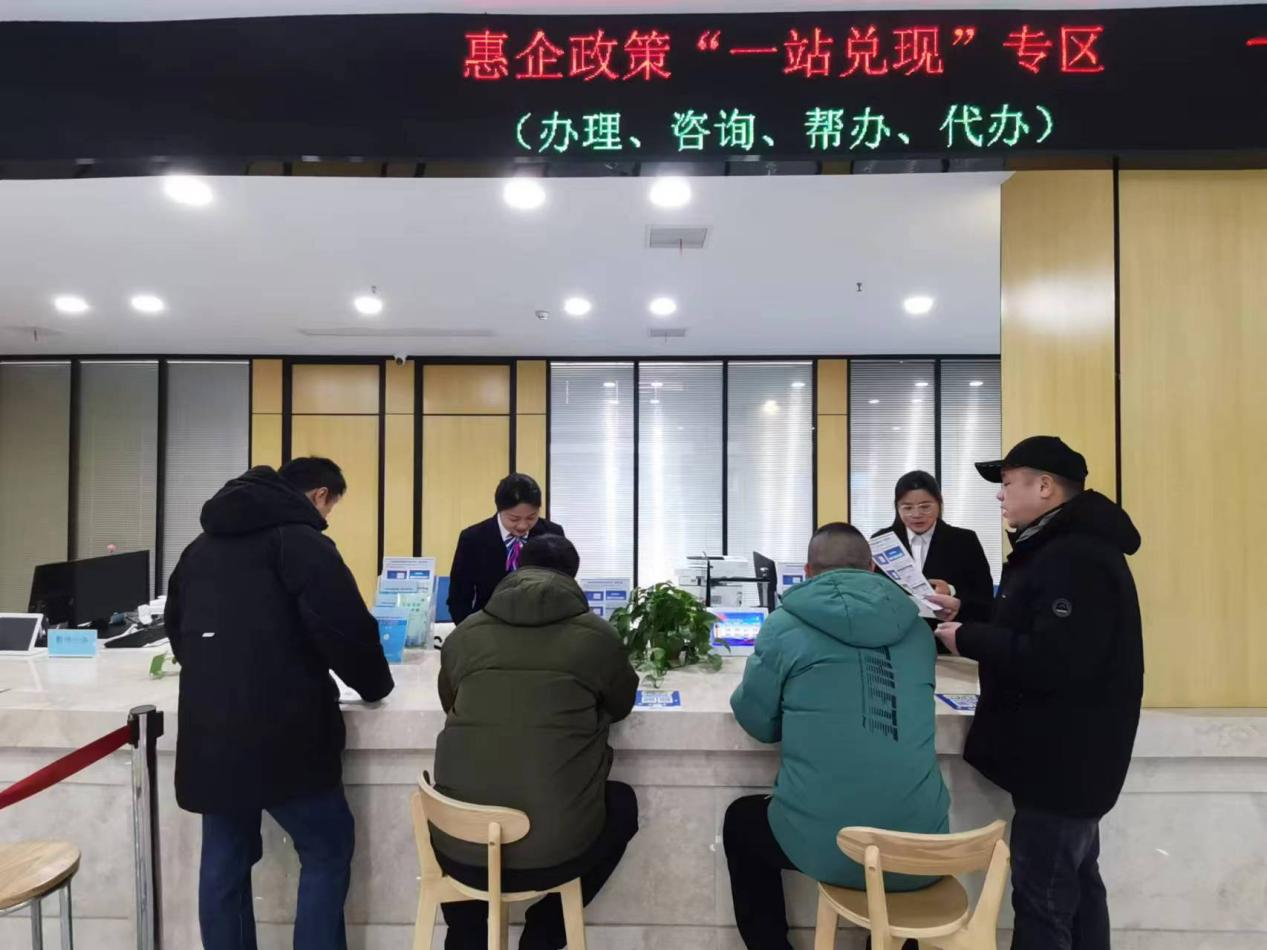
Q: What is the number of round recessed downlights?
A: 9